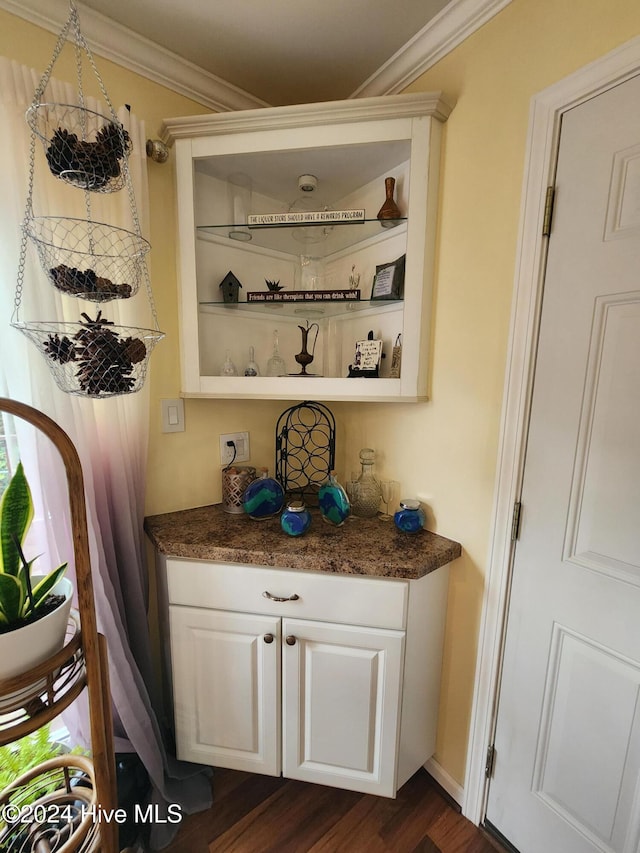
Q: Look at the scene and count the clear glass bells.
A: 3